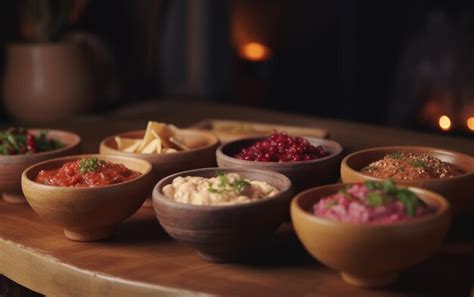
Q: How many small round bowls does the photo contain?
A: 7